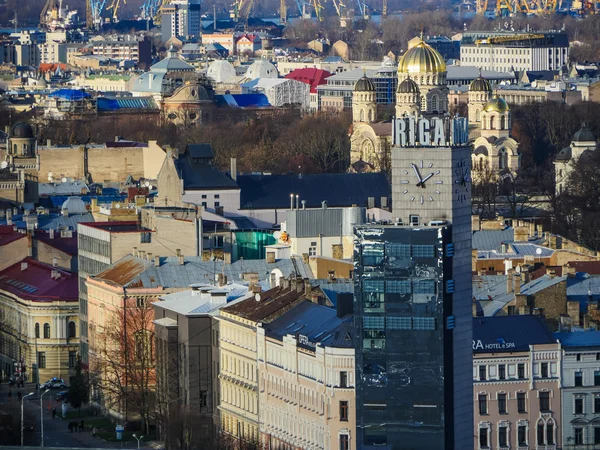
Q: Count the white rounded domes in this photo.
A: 2